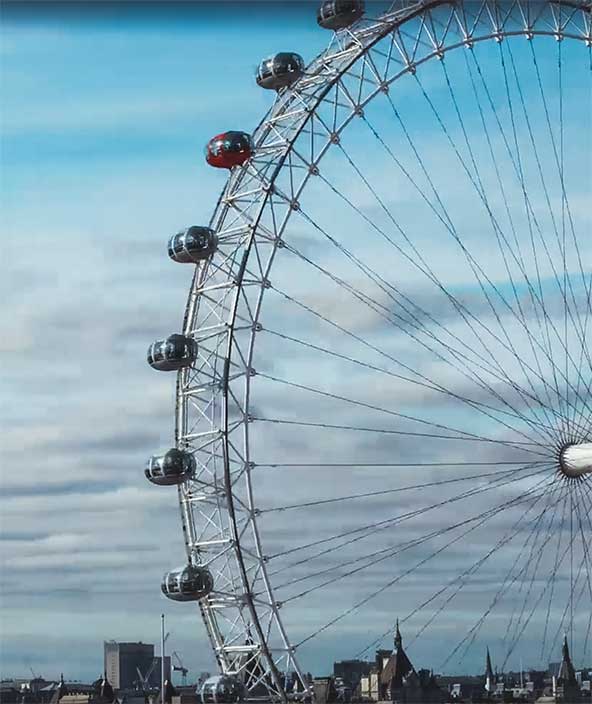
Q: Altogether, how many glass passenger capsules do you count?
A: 8